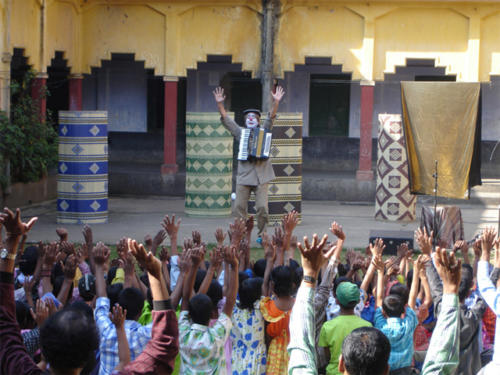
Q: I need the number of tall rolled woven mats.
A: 4